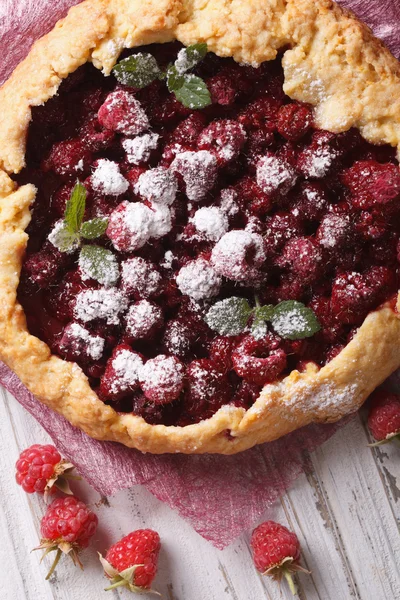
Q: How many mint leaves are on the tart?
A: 12